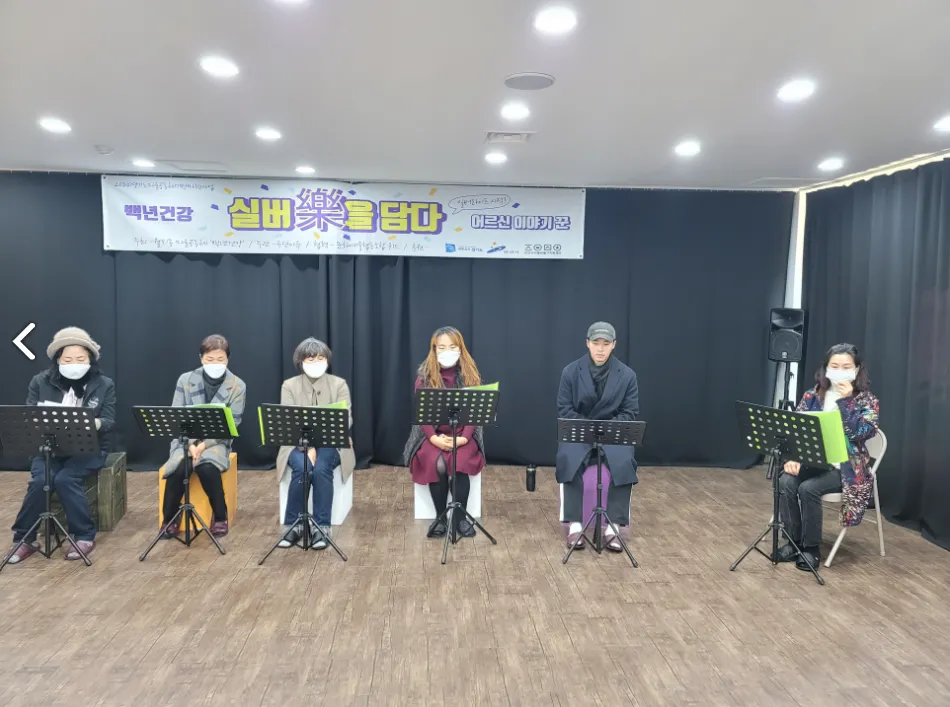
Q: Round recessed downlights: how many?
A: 13